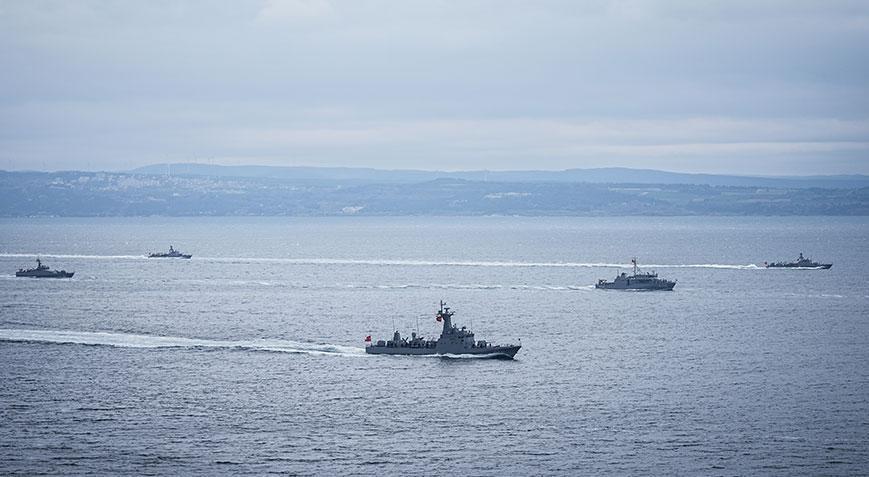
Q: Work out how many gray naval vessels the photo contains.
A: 5